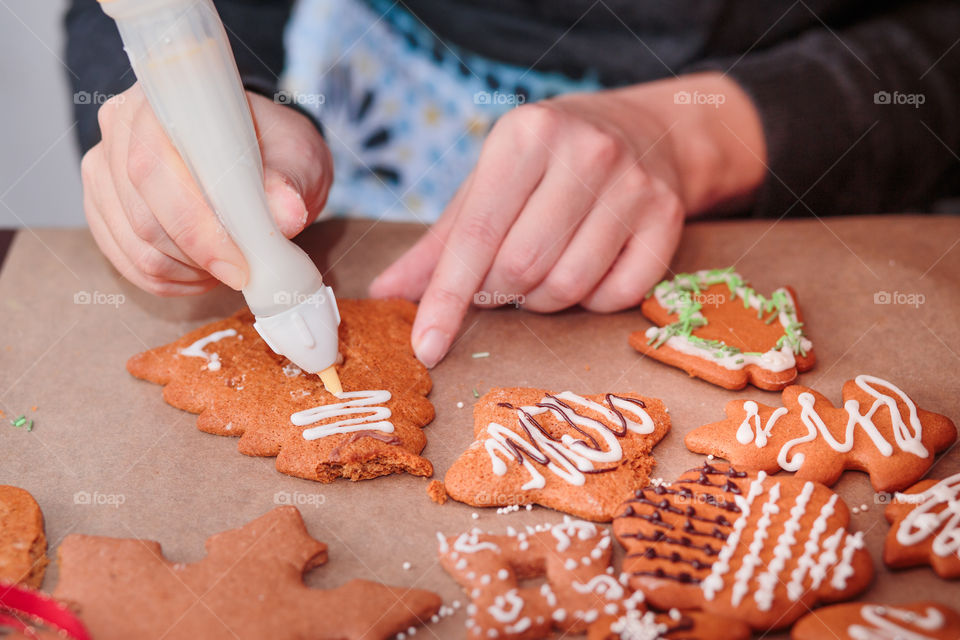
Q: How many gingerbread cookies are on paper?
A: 11